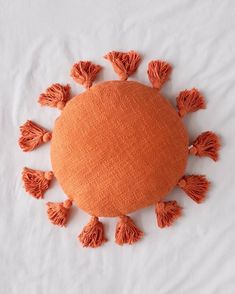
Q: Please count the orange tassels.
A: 13